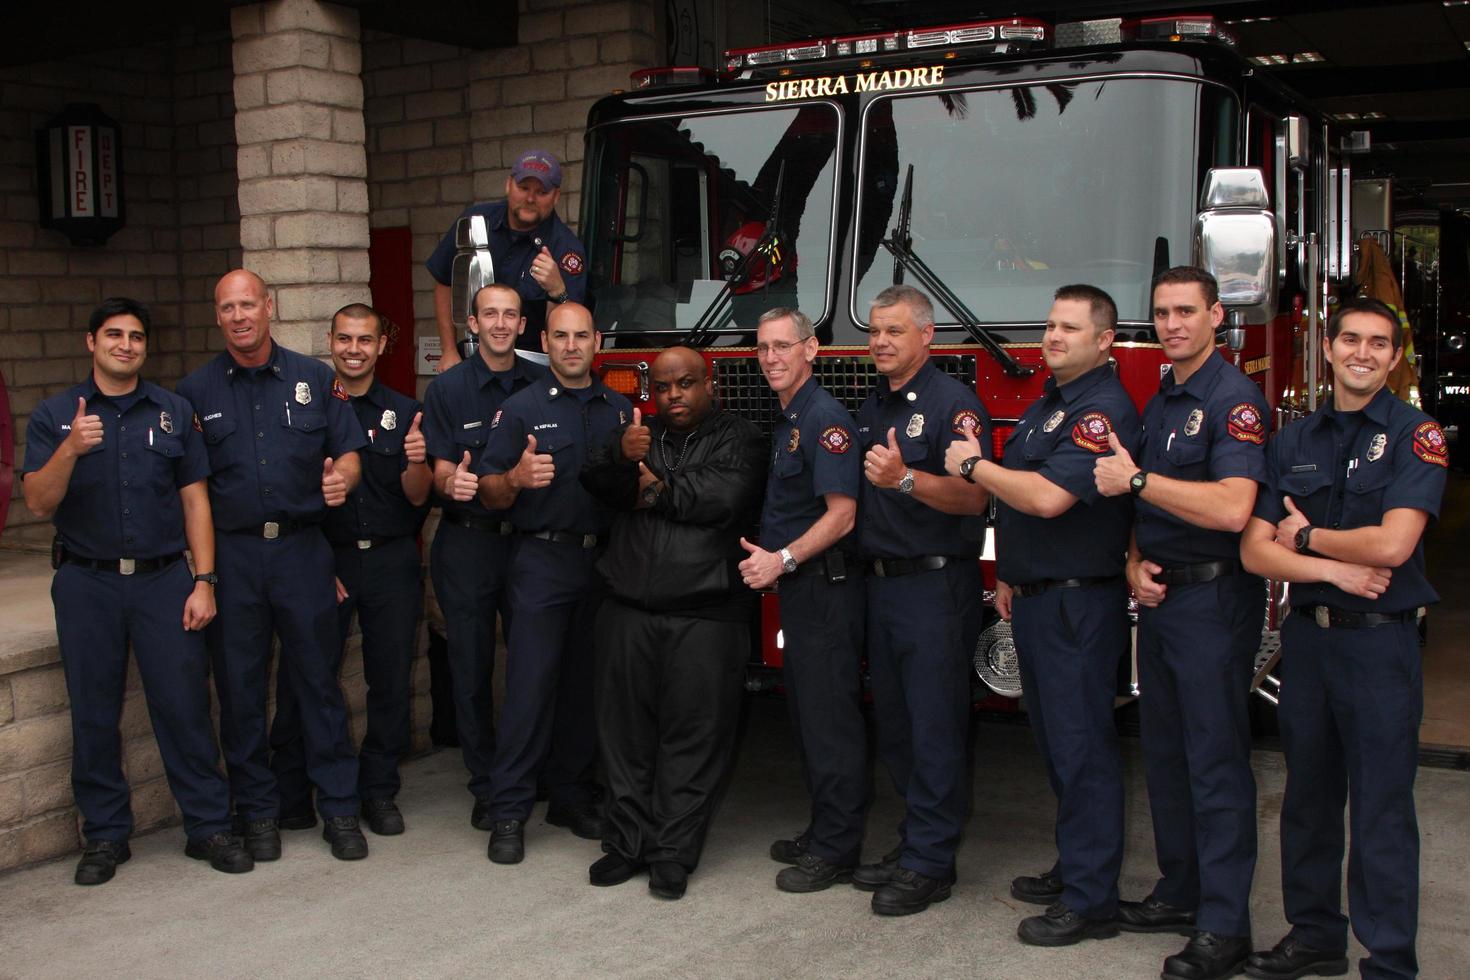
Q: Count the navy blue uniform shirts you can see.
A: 11